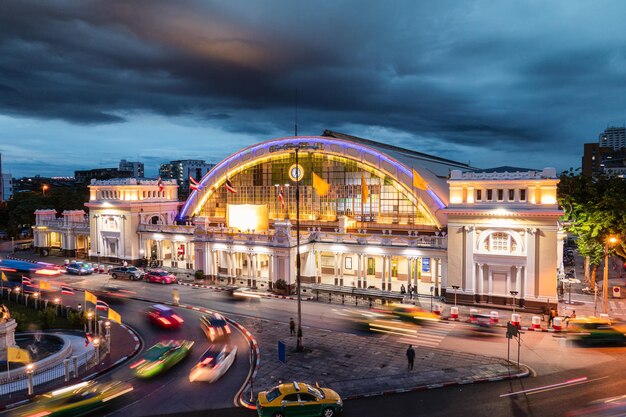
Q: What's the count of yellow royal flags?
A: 8